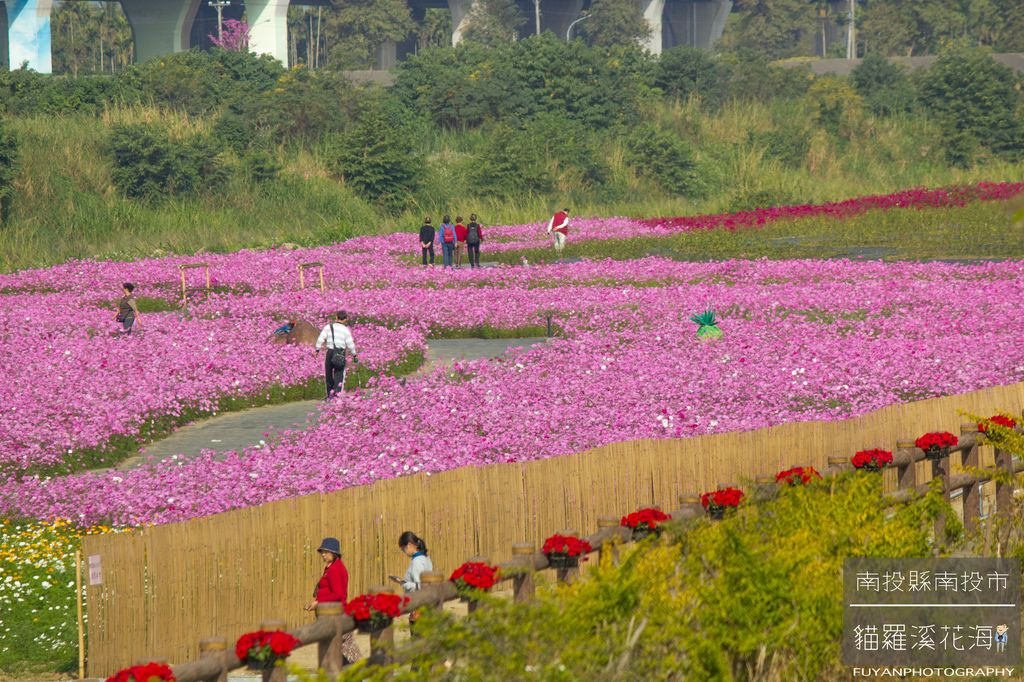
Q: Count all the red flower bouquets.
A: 11